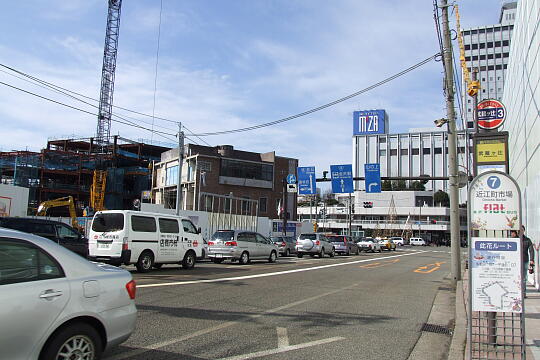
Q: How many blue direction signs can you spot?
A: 3